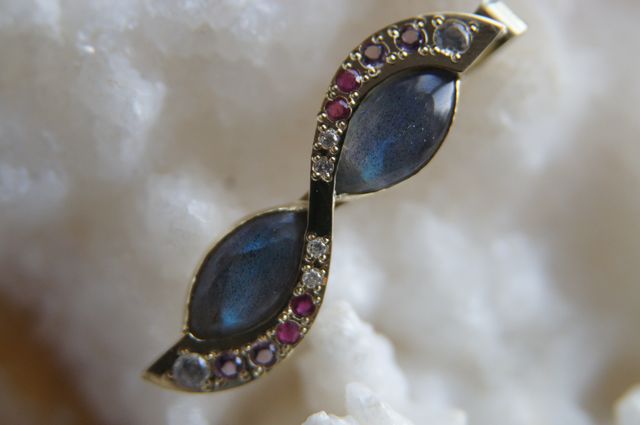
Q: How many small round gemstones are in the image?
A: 14